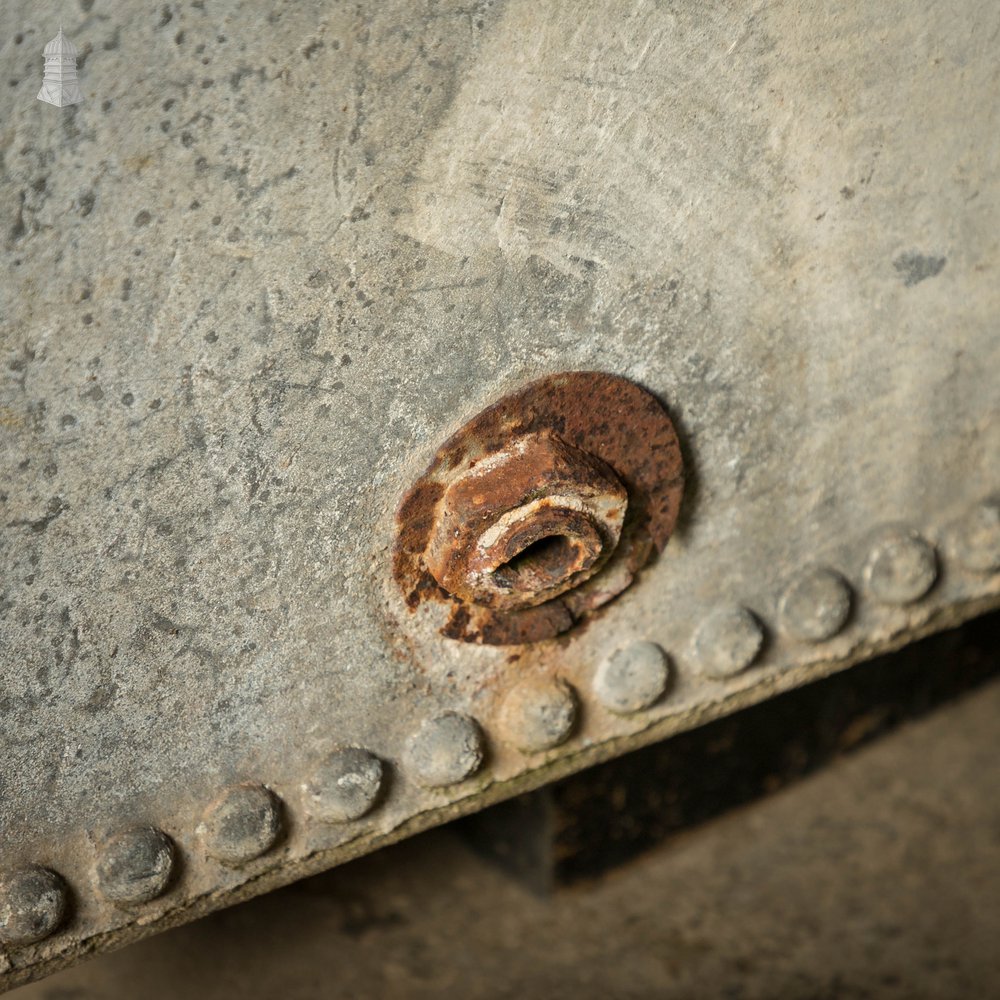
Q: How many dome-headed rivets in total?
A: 11